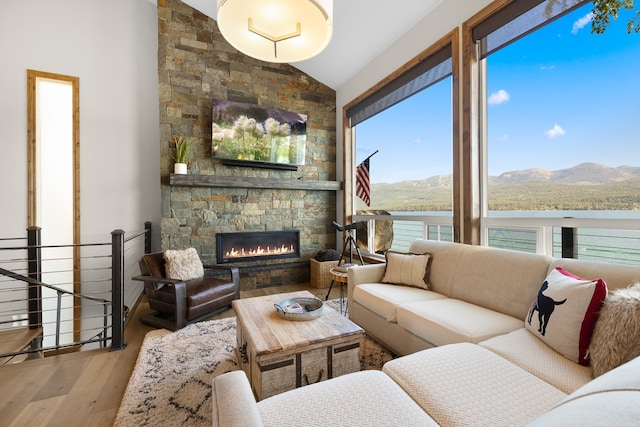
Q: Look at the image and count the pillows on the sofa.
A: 3